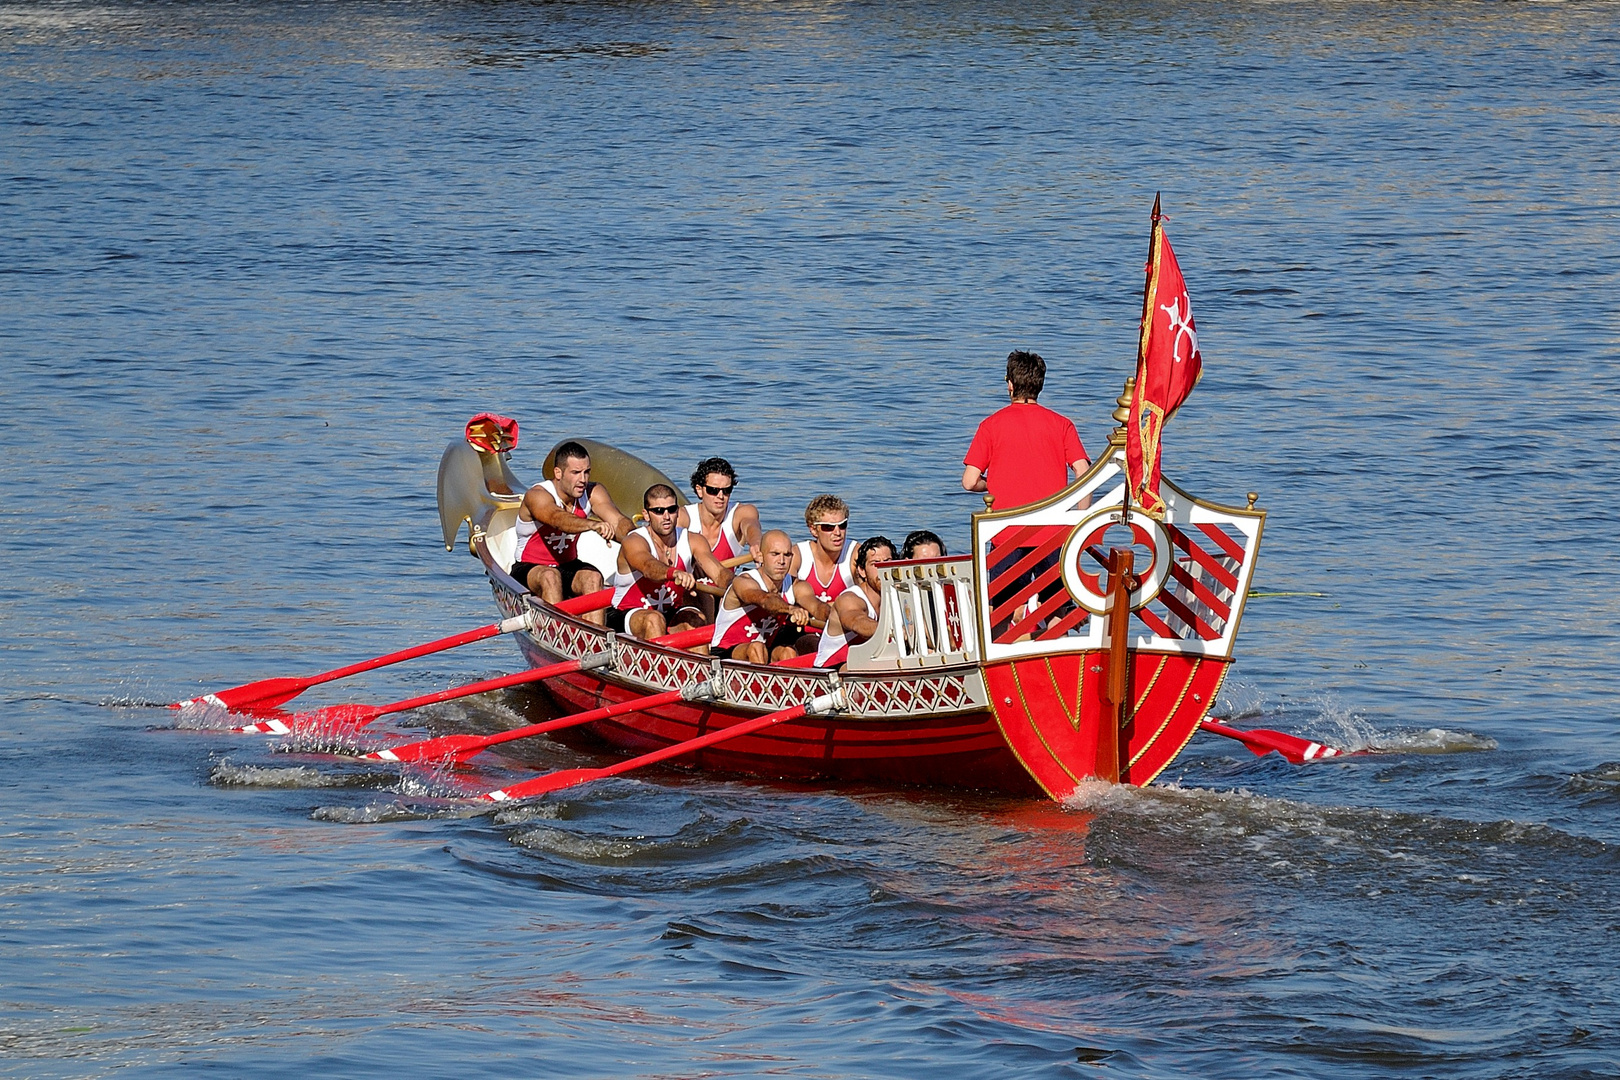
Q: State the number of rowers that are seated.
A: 7